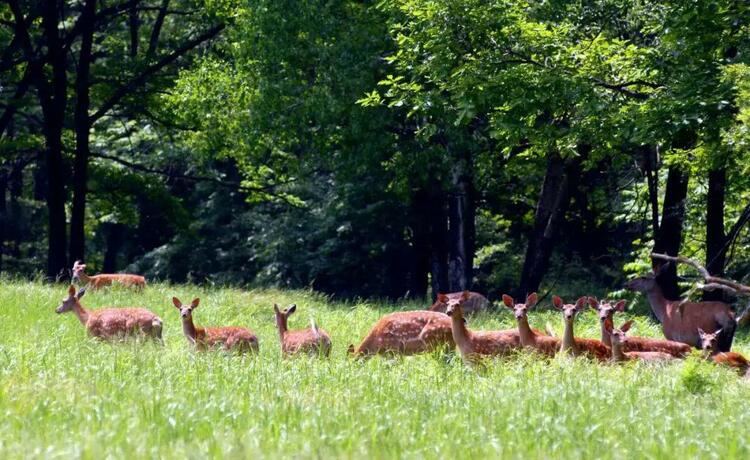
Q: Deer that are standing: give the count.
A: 13